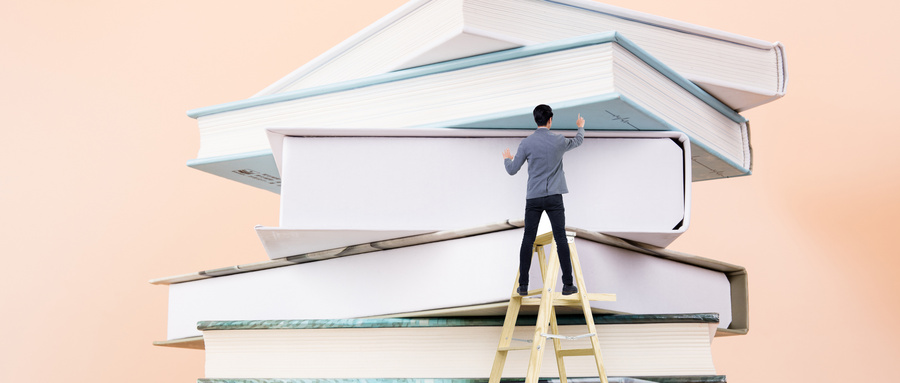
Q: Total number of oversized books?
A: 5